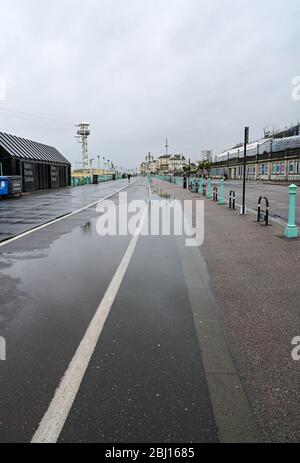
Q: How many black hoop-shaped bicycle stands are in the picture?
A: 3